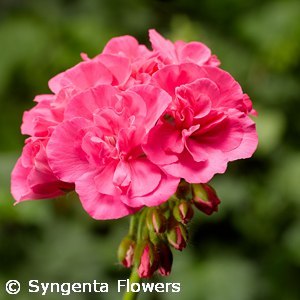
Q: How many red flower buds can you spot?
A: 7